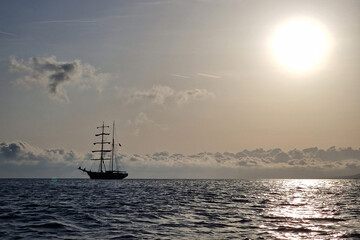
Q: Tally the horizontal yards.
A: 5